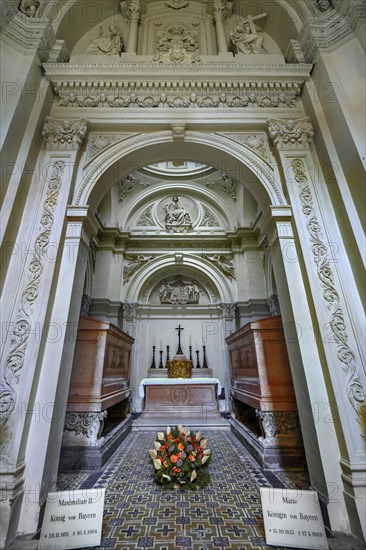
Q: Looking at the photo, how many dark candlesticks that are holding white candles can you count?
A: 6